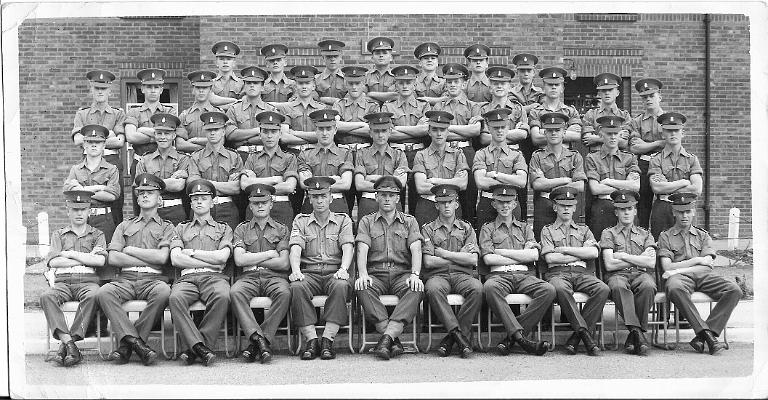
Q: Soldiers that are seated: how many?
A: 11